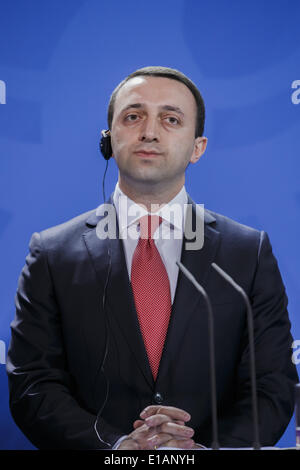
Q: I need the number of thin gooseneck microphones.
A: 2